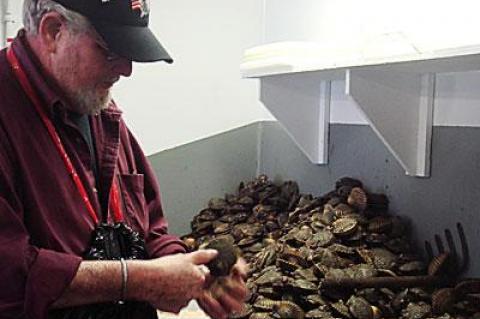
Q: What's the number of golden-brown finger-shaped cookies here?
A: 0